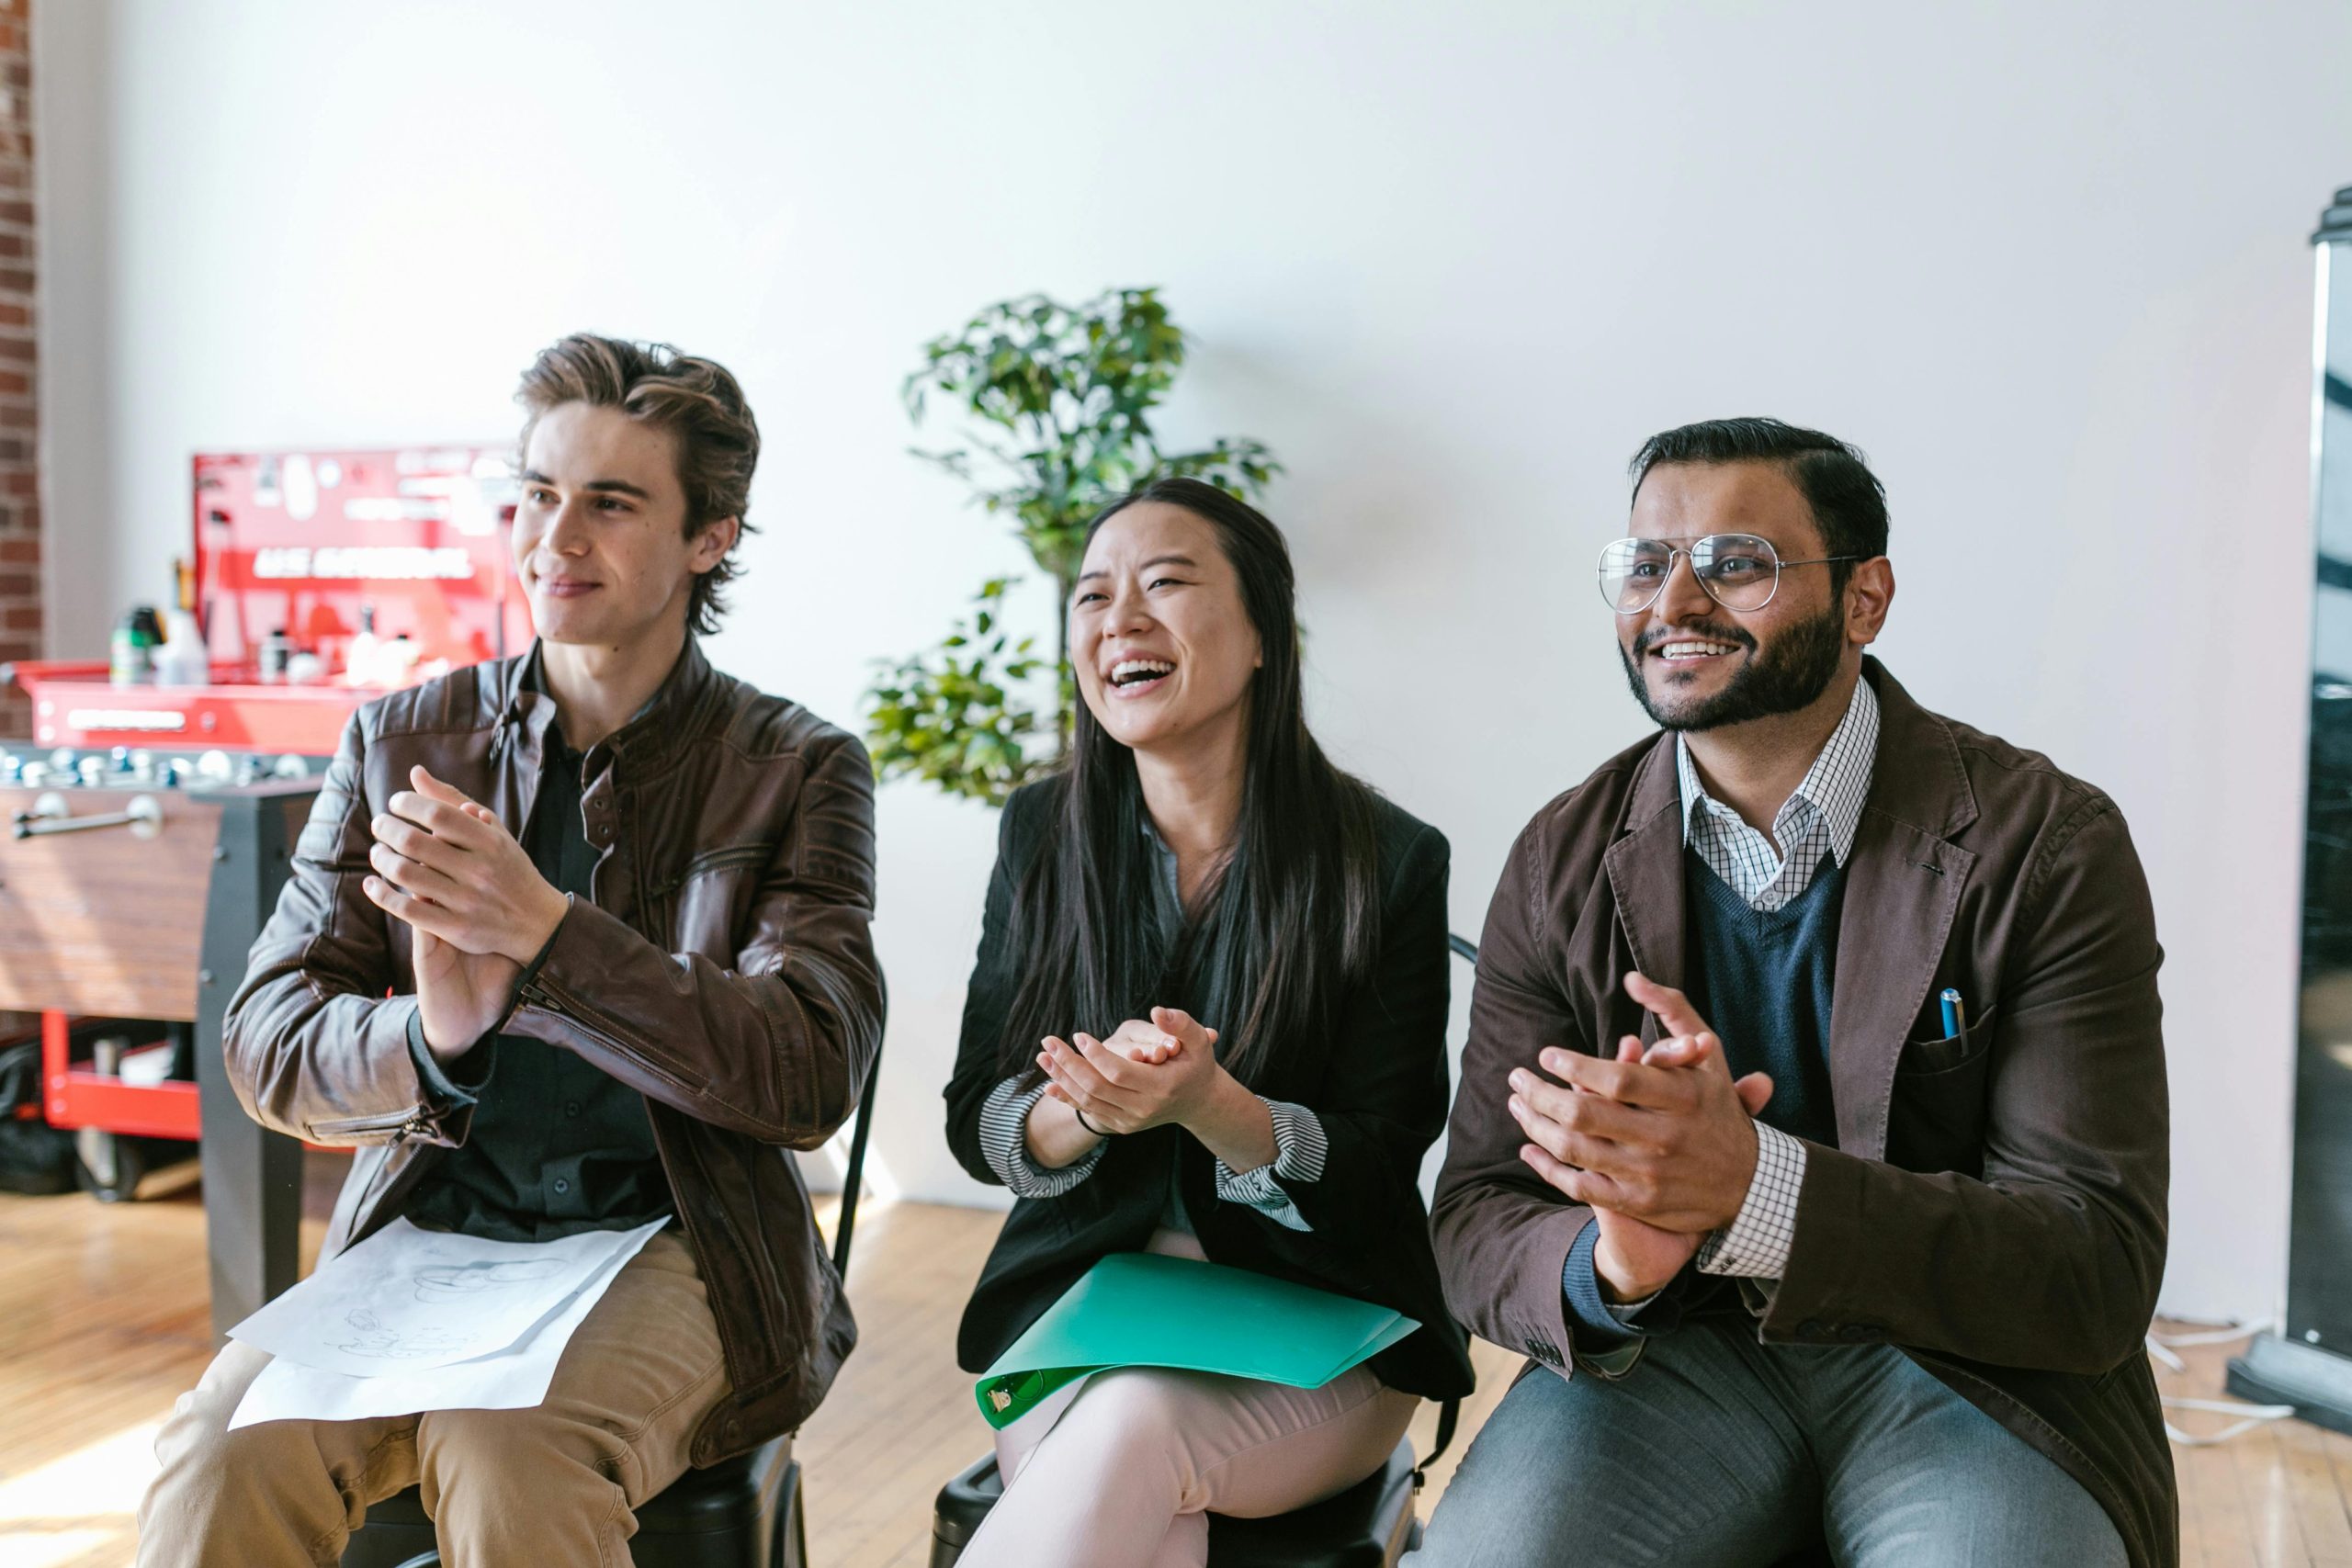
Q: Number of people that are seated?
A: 3